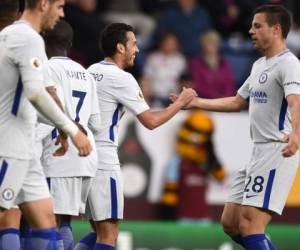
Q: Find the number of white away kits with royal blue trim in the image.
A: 4